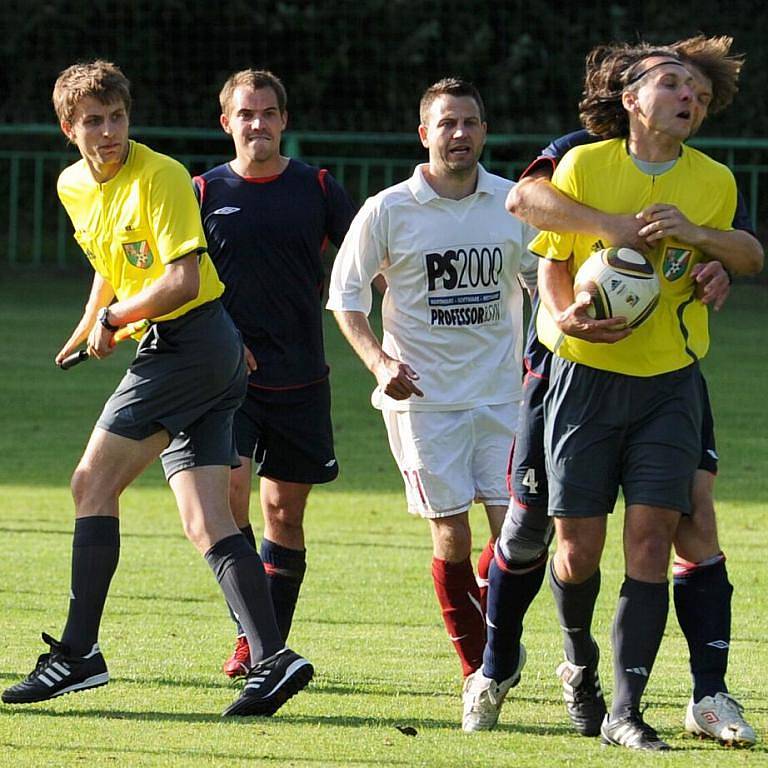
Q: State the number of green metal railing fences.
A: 1